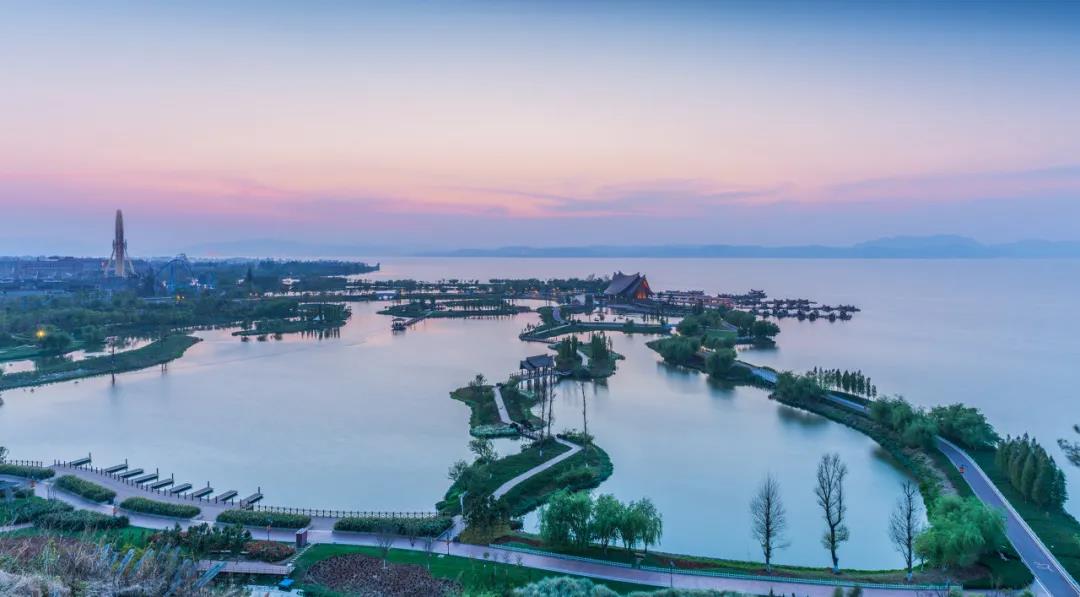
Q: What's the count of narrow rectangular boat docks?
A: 9